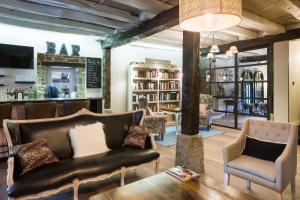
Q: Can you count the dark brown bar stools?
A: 3